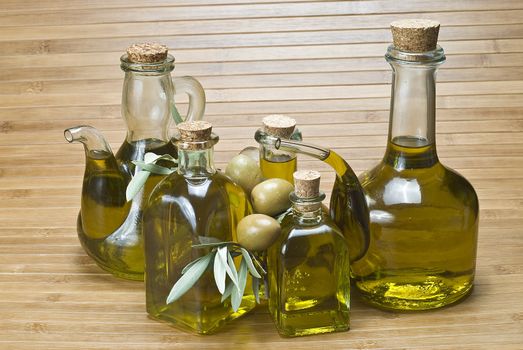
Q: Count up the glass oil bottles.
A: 5